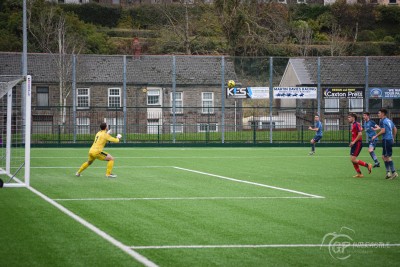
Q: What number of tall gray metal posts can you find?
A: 8